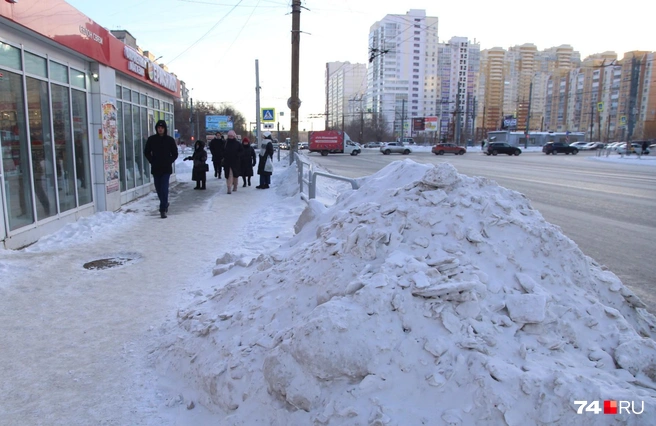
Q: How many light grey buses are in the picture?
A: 0